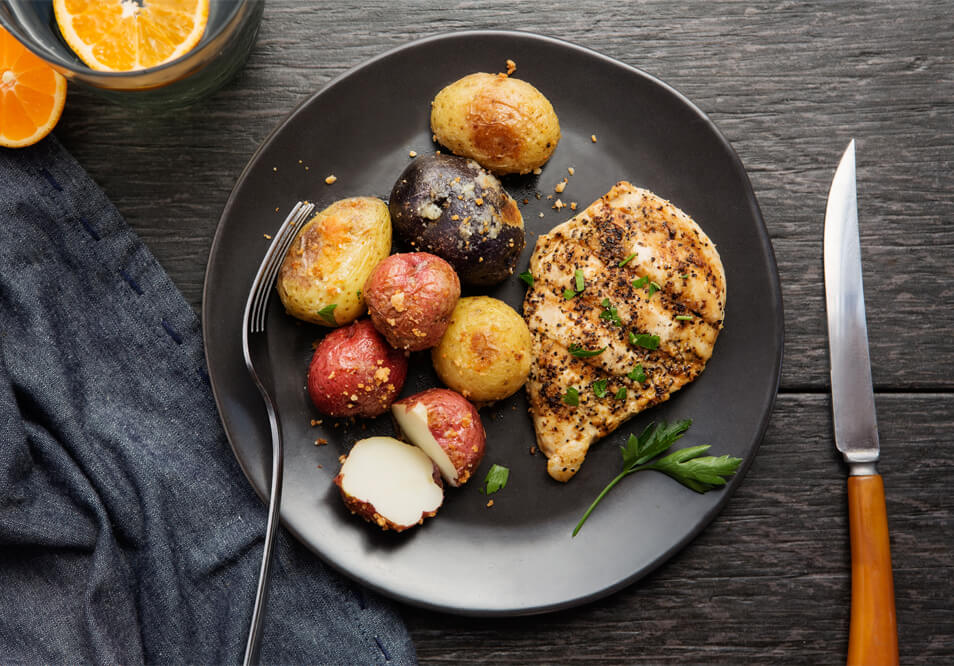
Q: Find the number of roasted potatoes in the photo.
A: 7